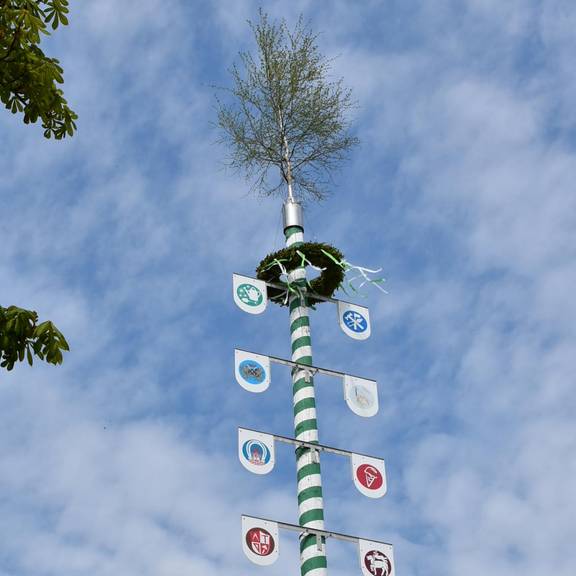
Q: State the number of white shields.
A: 8